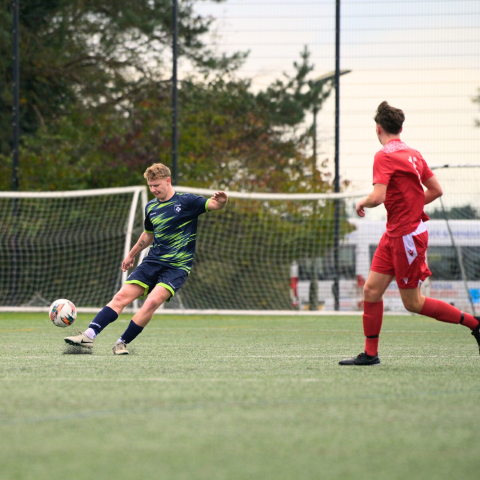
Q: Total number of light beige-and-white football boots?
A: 2